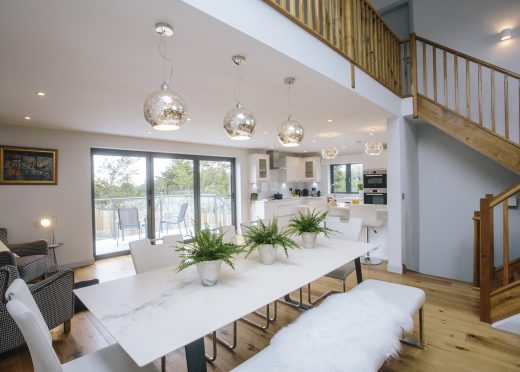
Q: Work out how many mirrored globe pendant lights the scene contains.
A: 3